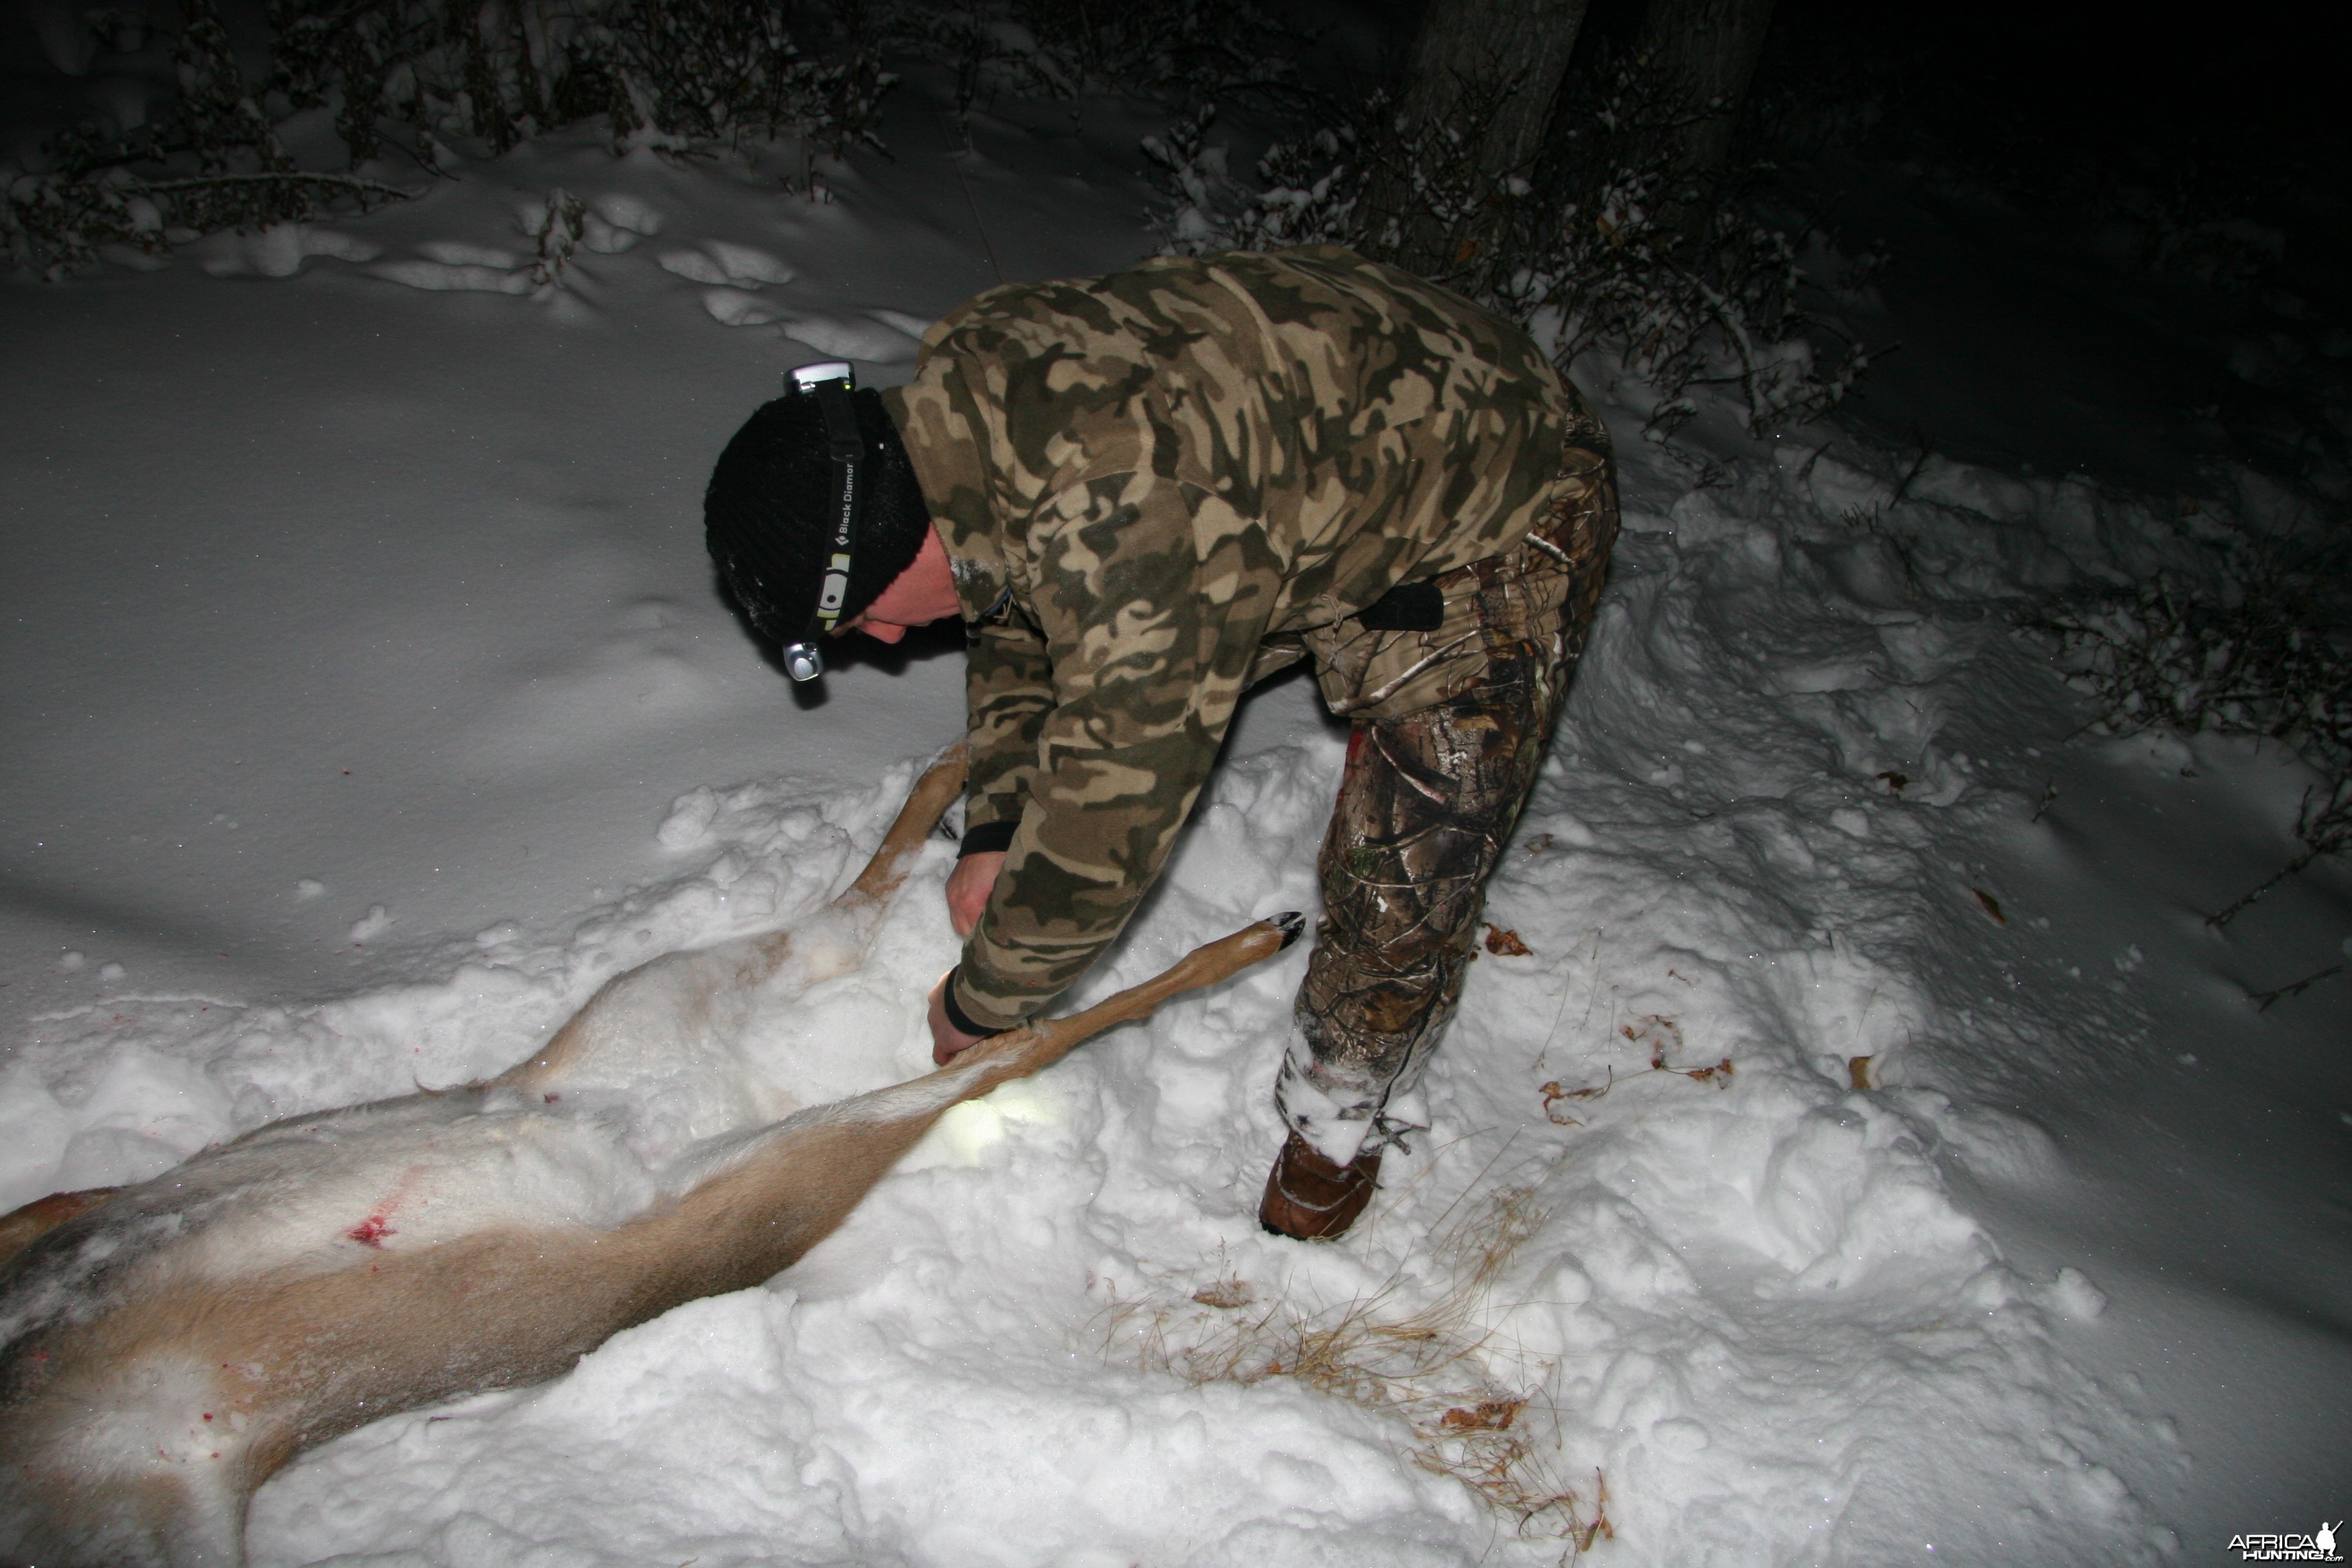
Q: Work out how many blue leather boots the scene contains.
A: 0